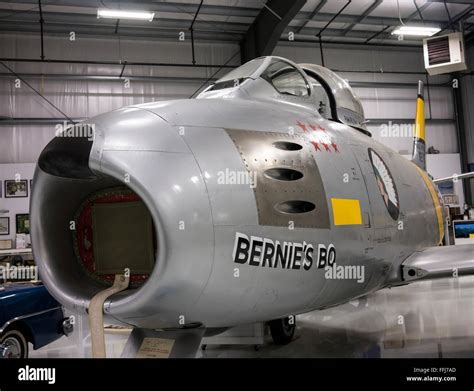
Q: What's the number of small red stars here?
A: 6